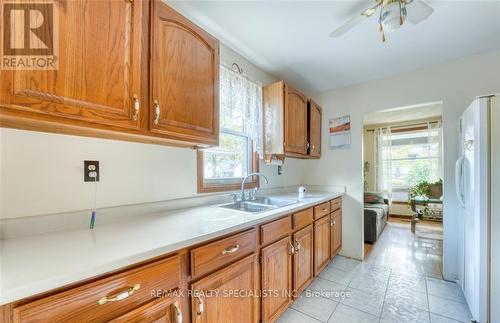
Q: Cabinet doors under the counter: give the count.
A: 6